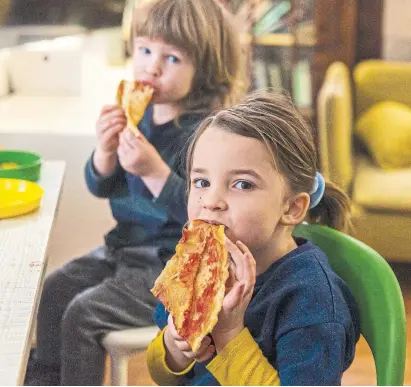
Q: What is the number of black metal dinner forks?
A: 0